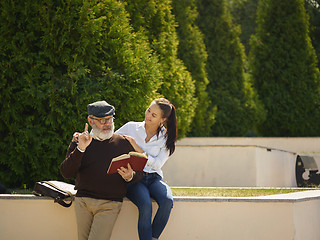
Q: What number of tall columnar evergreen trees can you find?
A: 5